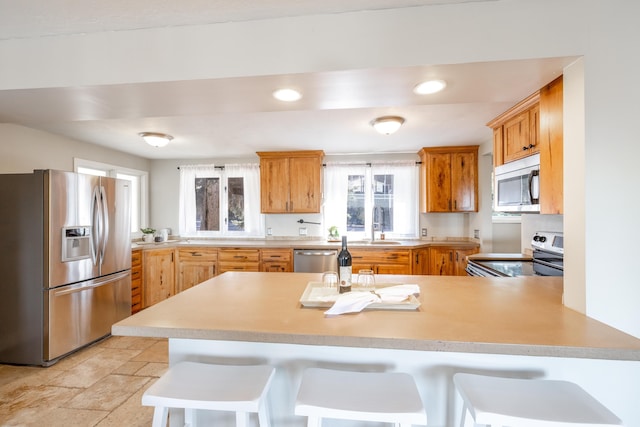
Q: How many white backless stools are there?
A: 3